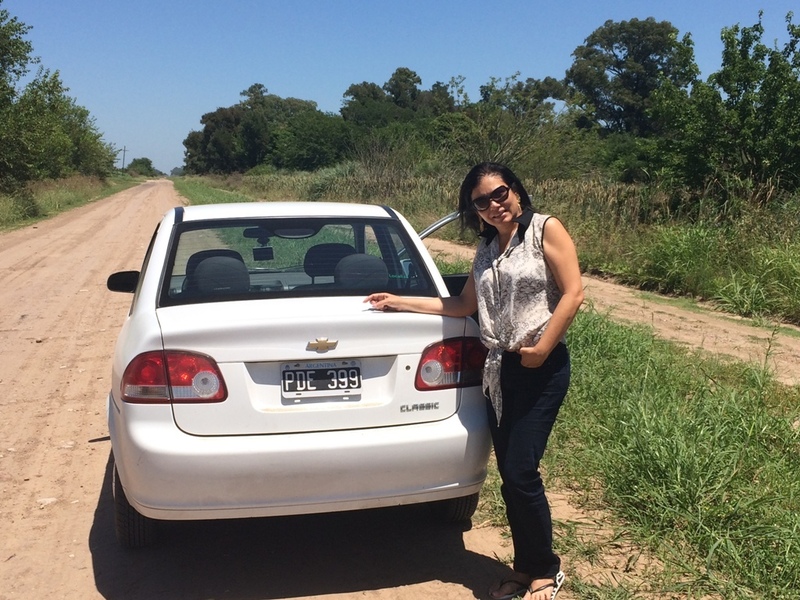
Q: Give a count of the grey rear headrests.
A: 2